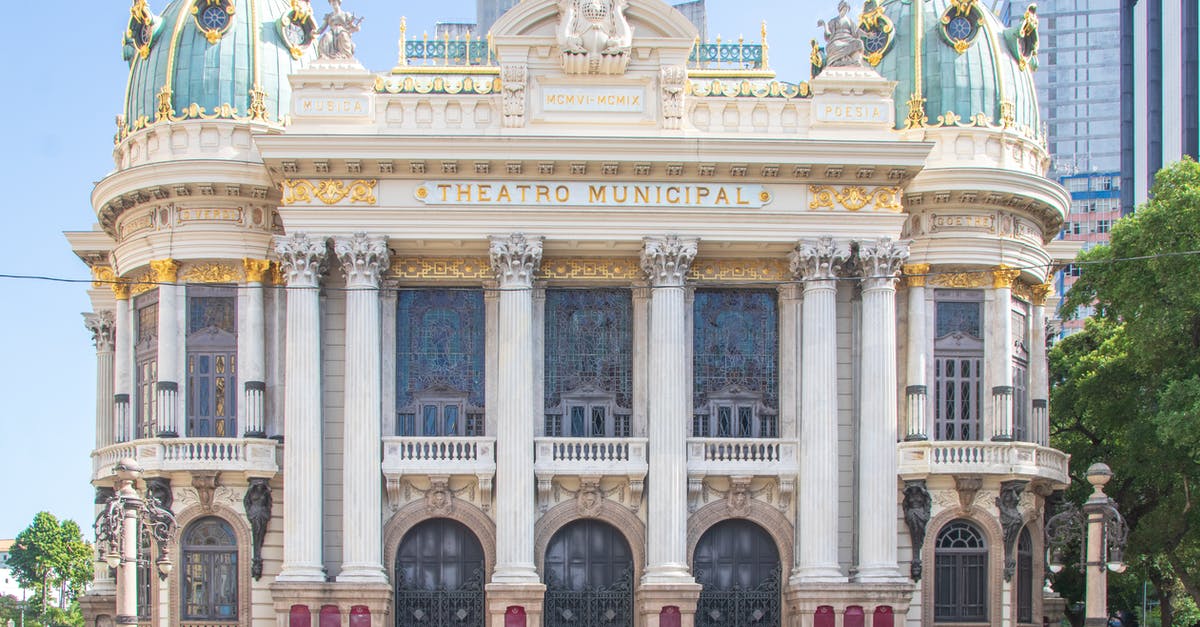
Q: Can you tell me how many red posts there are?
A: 8